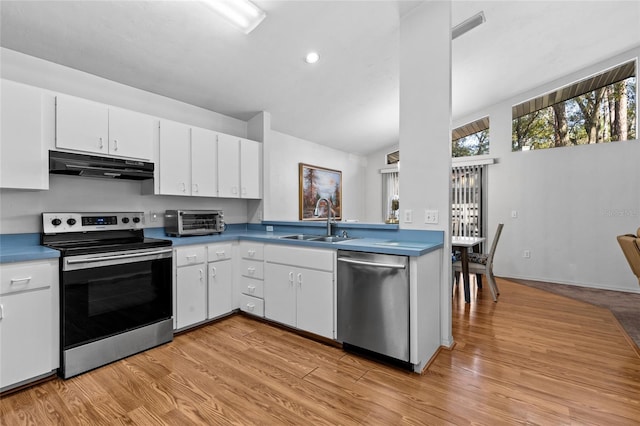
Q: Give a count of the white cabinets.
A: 12